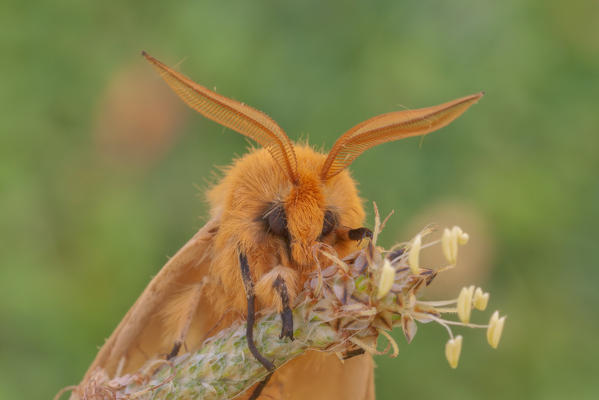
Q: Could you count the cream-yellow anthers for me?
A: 8